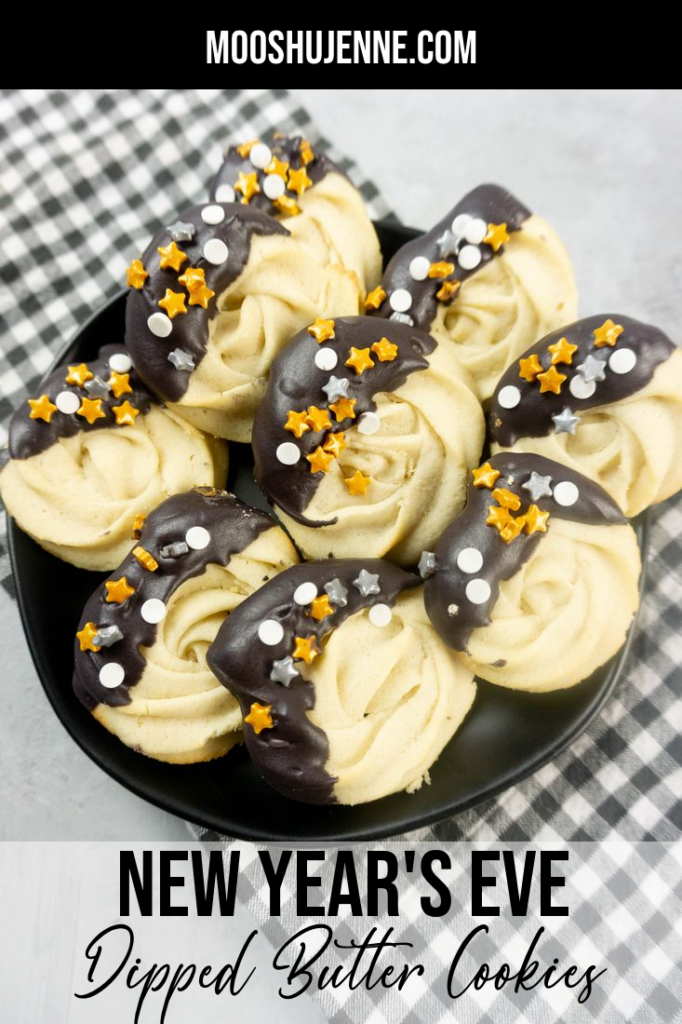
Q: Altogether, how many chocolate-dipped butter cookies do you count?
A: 9